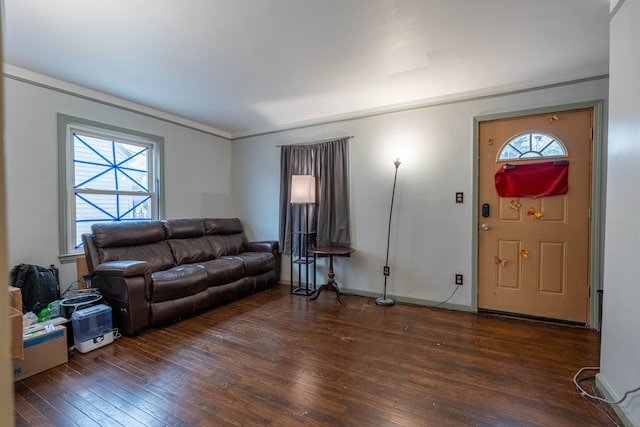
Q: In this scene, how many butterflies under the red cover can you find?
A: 4